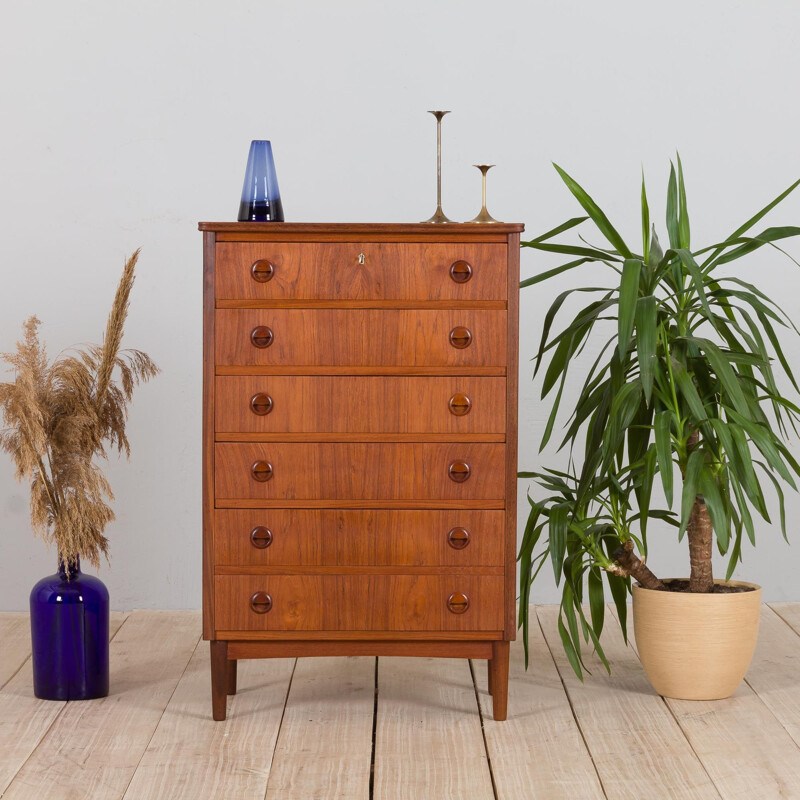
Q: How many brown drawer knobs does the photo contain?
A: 12